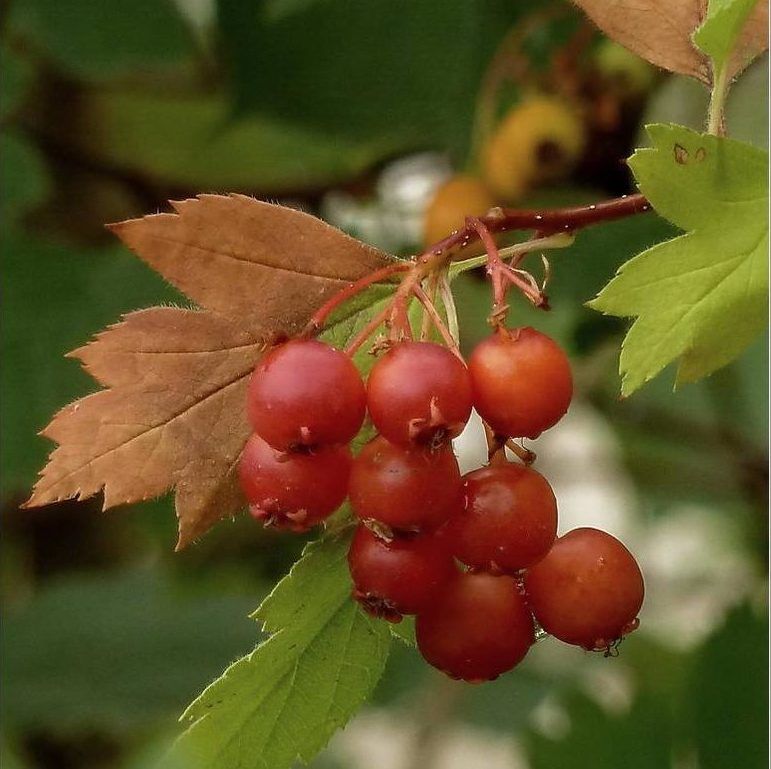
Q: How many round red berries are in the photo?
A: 9